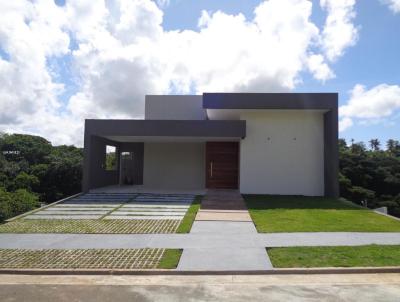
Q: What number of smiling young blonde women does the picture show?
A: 0